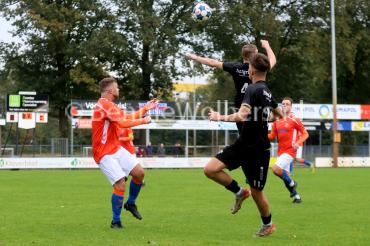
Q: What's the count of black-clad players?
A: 2